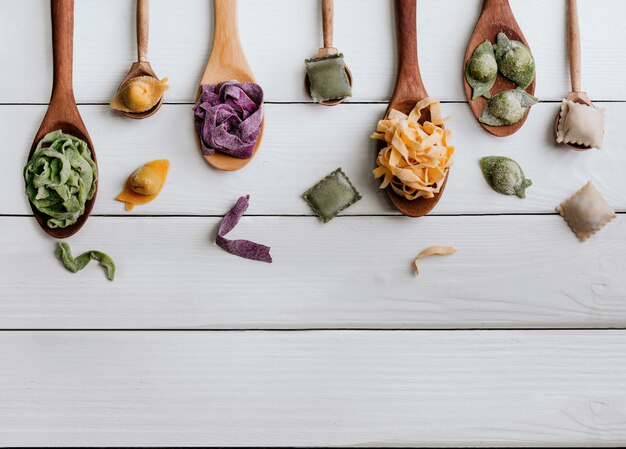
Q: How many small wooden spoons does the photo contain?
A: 3